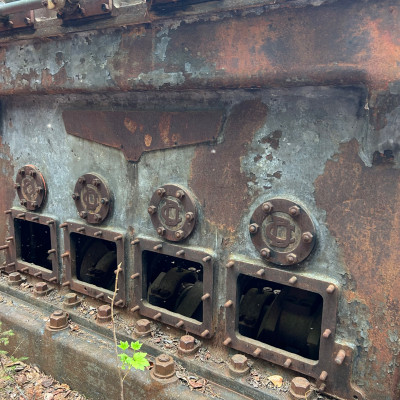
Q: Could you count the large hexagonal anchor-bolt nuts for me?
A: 10